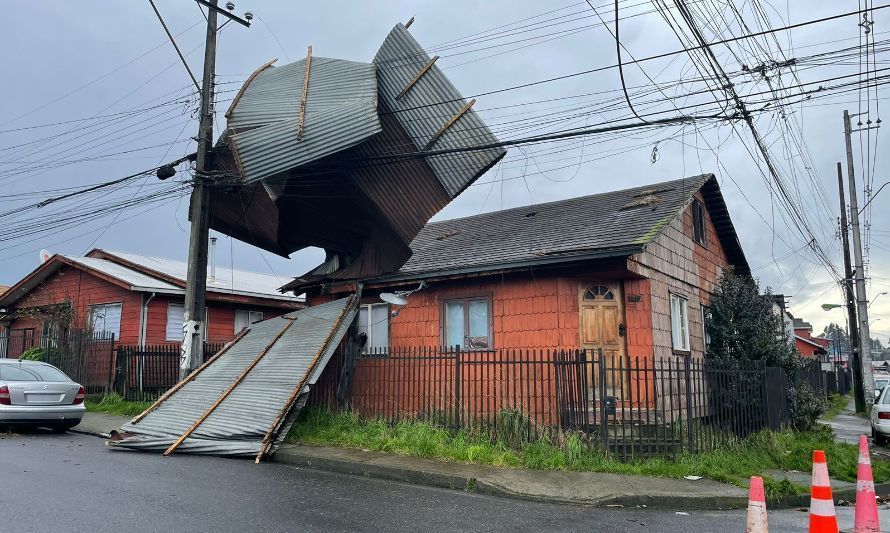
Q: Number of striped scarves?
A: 0